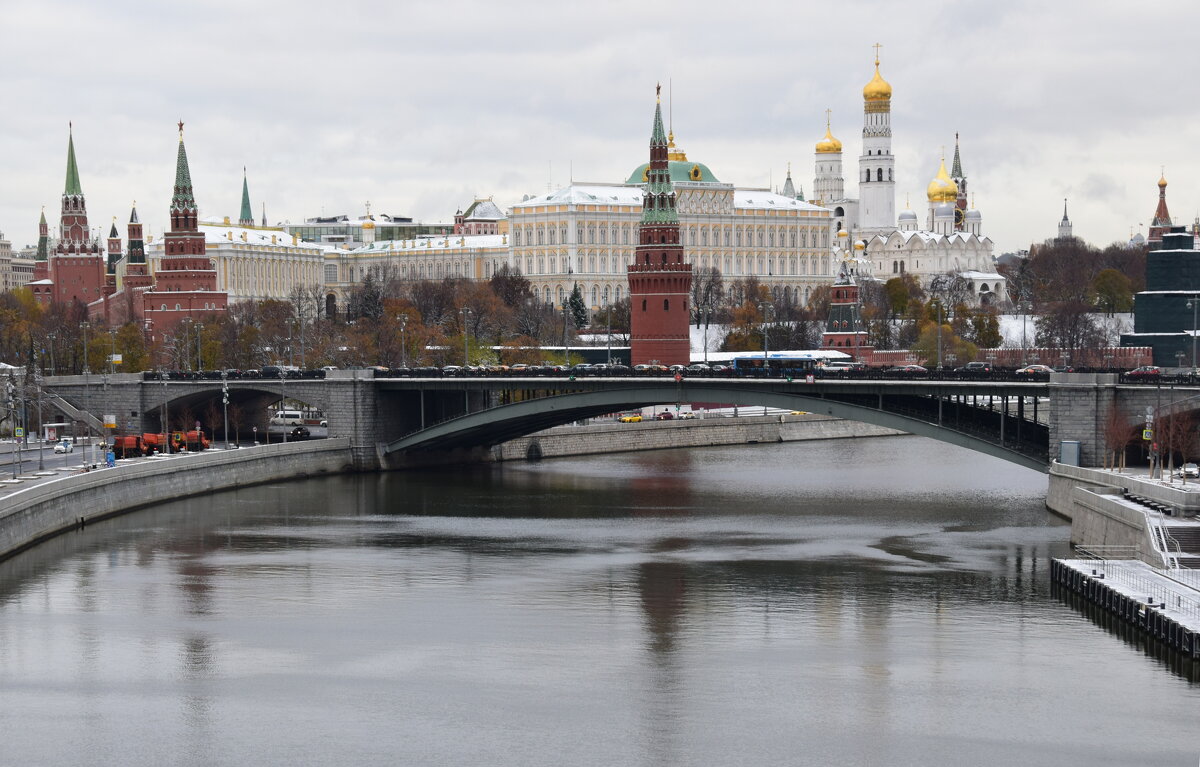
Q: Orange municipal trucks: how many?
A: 3